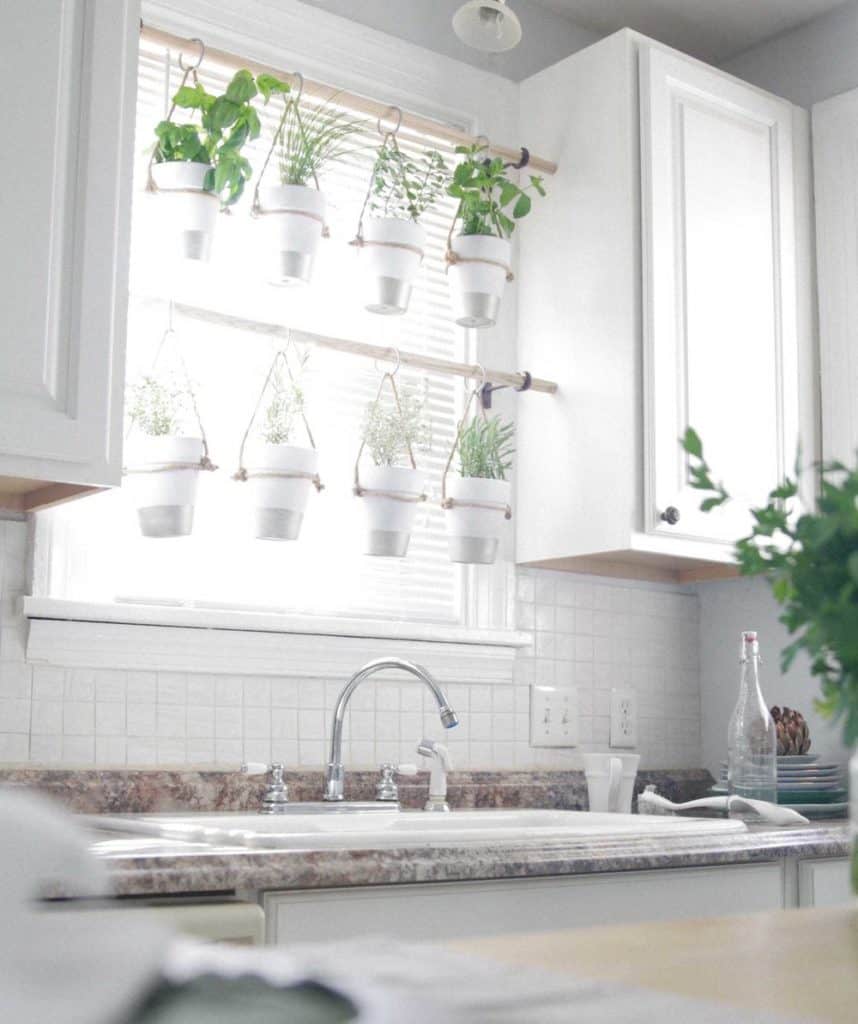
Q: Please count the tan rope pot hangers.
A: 8